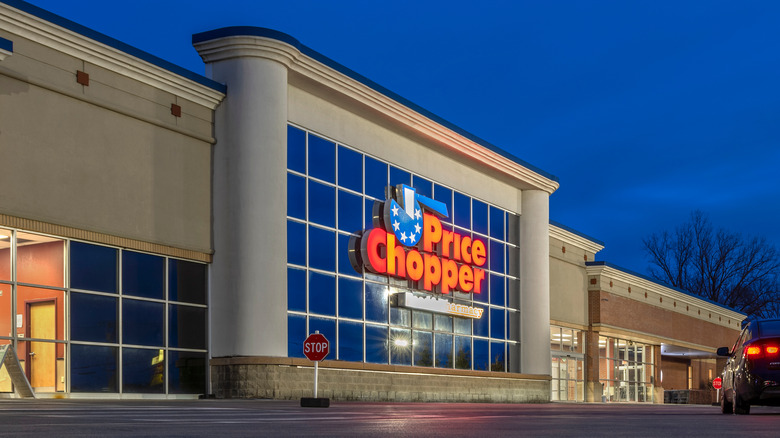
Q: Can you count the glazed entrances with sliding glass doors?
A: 2